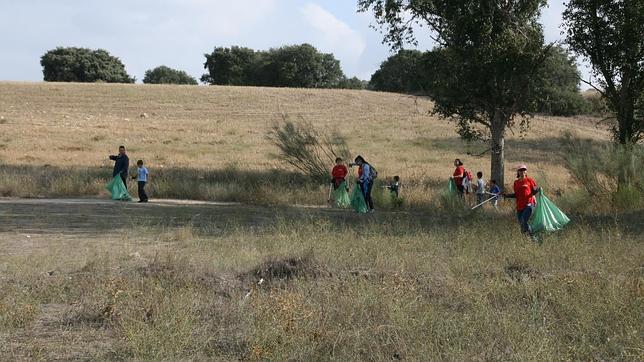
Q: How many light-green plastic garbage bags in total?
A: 5